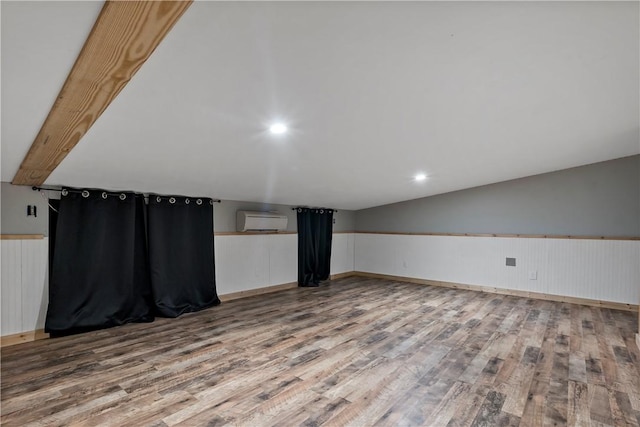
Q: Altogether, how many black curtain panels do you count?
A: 3